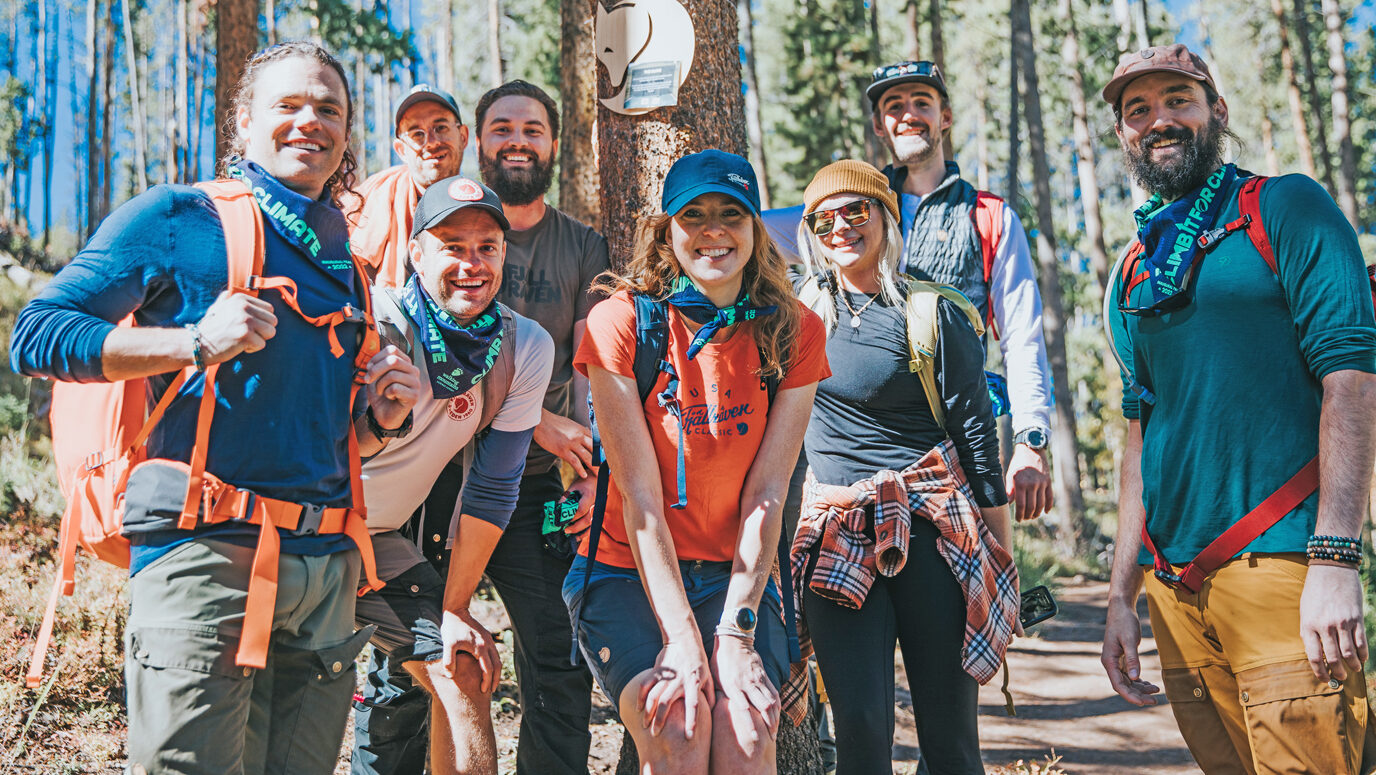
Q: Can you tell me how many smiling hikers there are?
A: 8